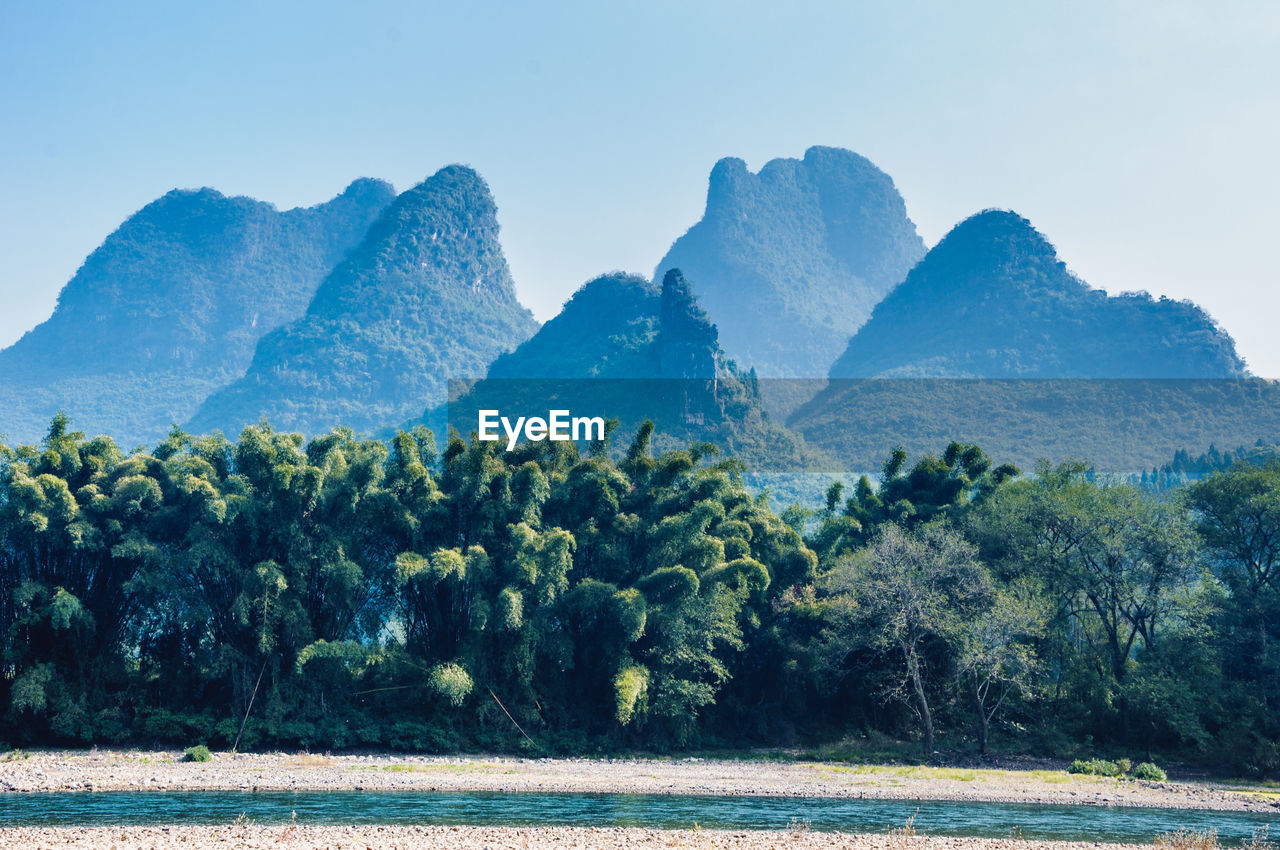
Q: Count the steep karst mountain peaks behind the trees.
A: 5